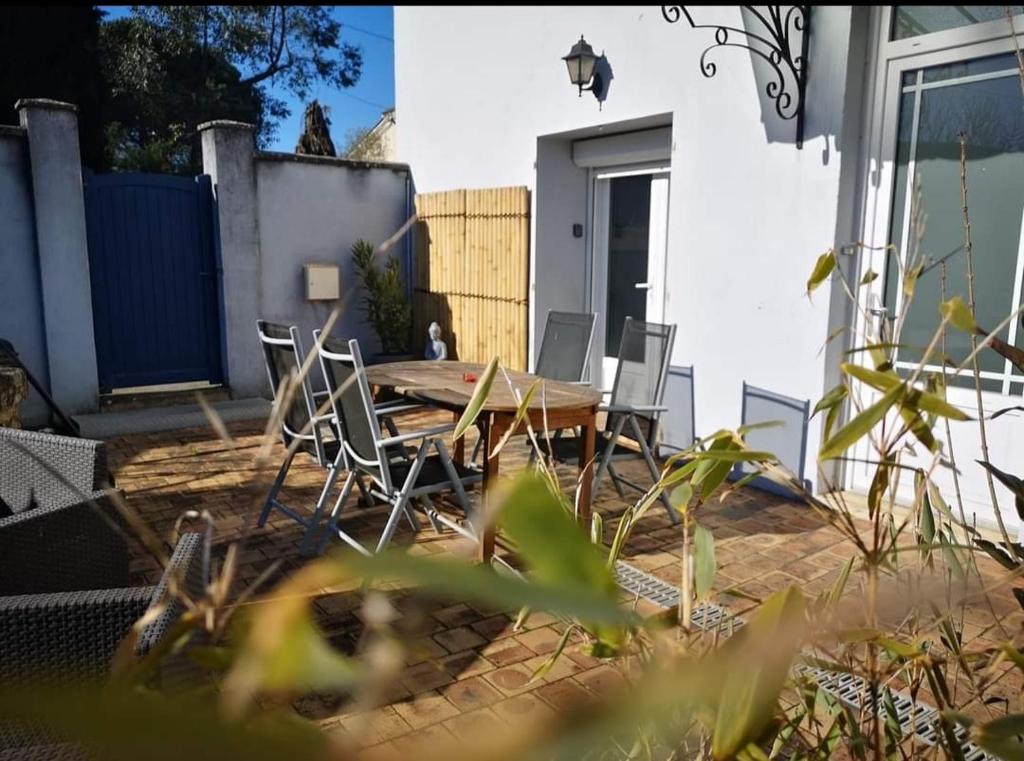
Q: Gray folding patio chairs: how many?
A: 4